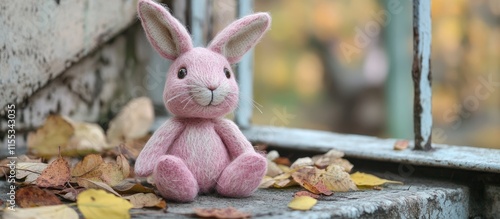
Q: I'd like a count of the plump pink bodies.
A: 1